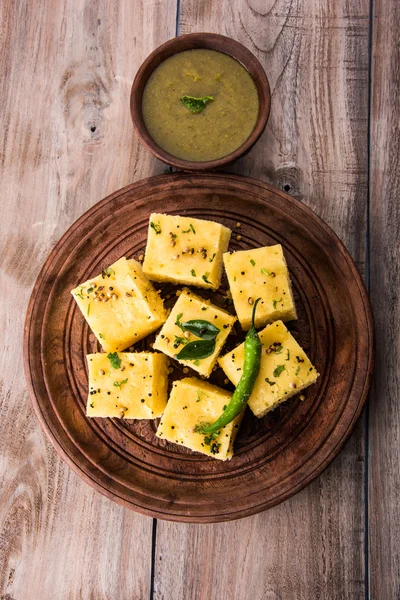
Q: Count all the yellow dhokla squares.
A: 7